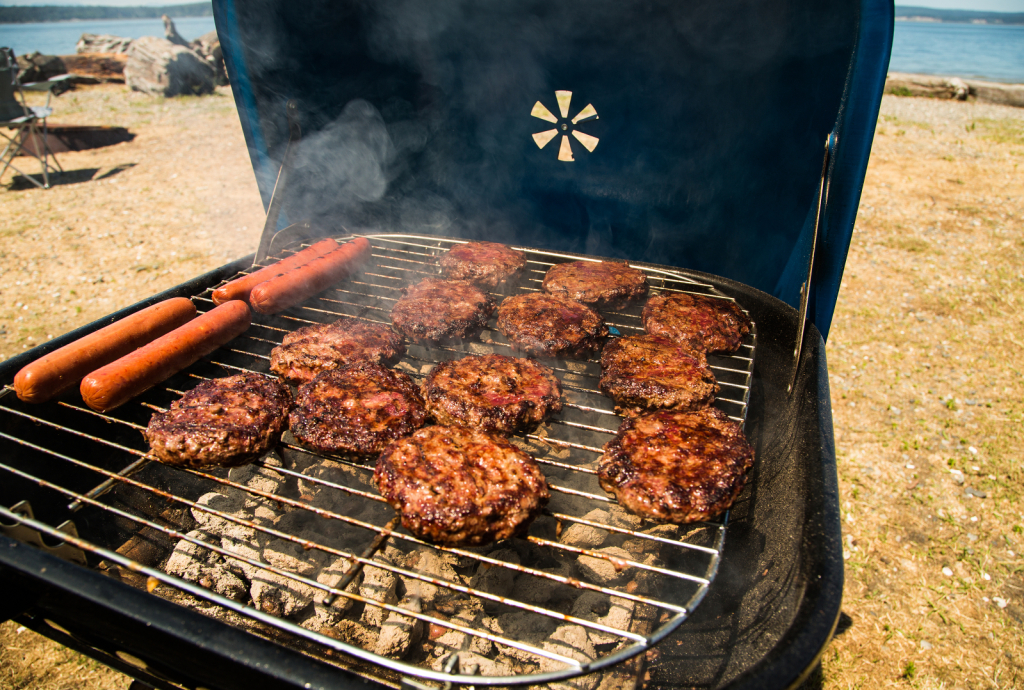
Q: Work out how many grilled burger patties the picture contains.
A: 12